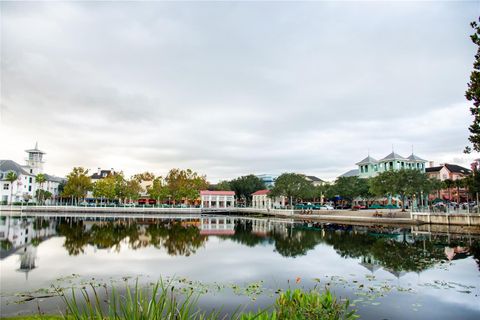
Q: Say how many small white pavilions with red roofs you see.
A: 2